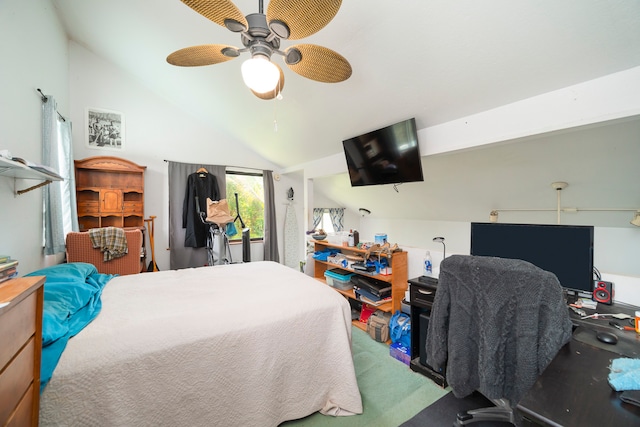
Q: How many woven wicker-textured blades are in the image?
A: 5